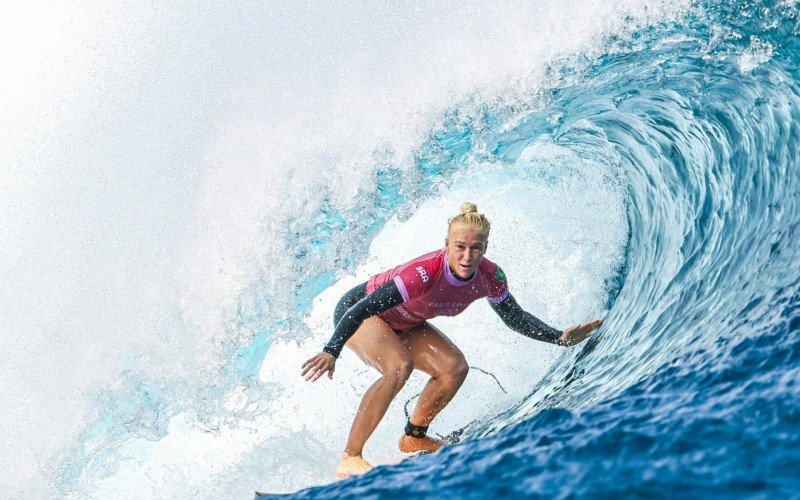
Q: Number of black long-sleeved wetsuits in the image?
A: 1